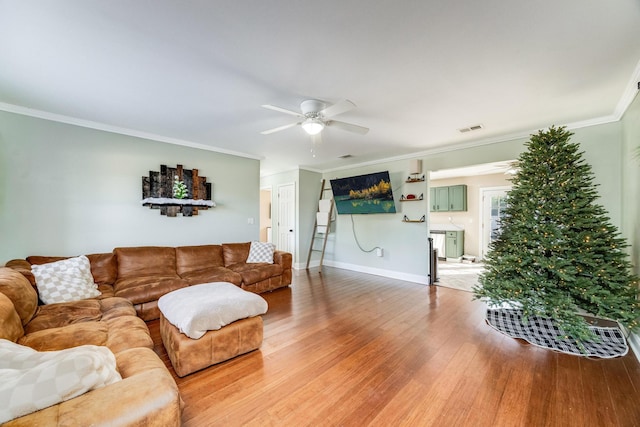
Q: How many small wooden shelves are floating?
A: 3